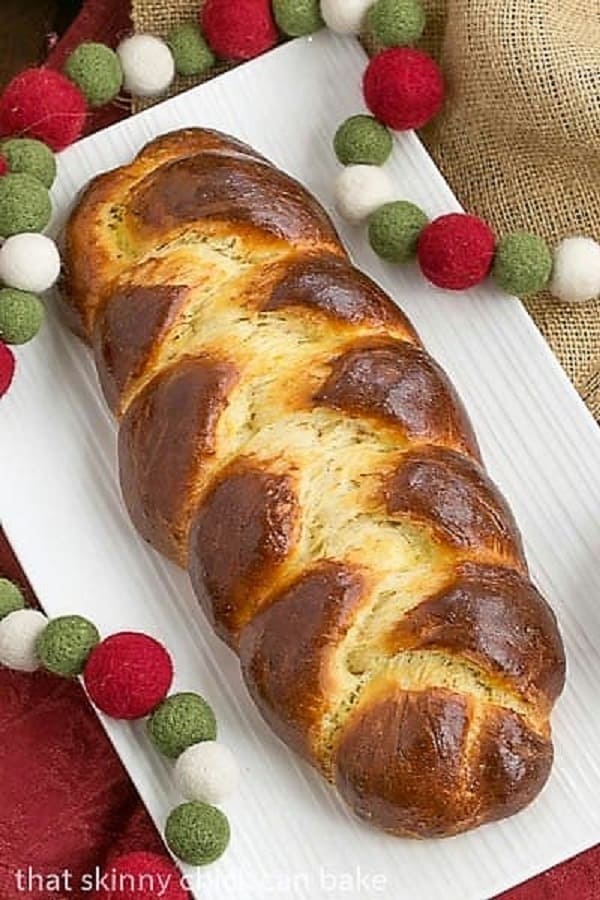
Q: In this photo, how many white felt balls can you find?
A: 7